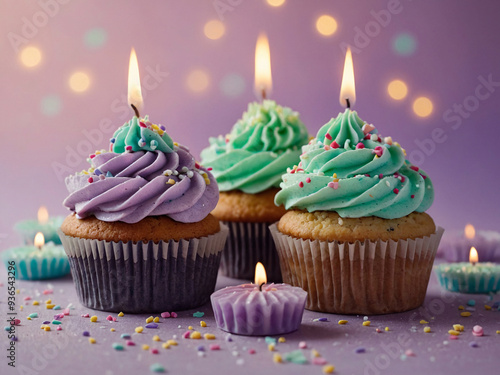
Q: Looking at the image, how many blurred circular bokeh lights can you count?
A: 12